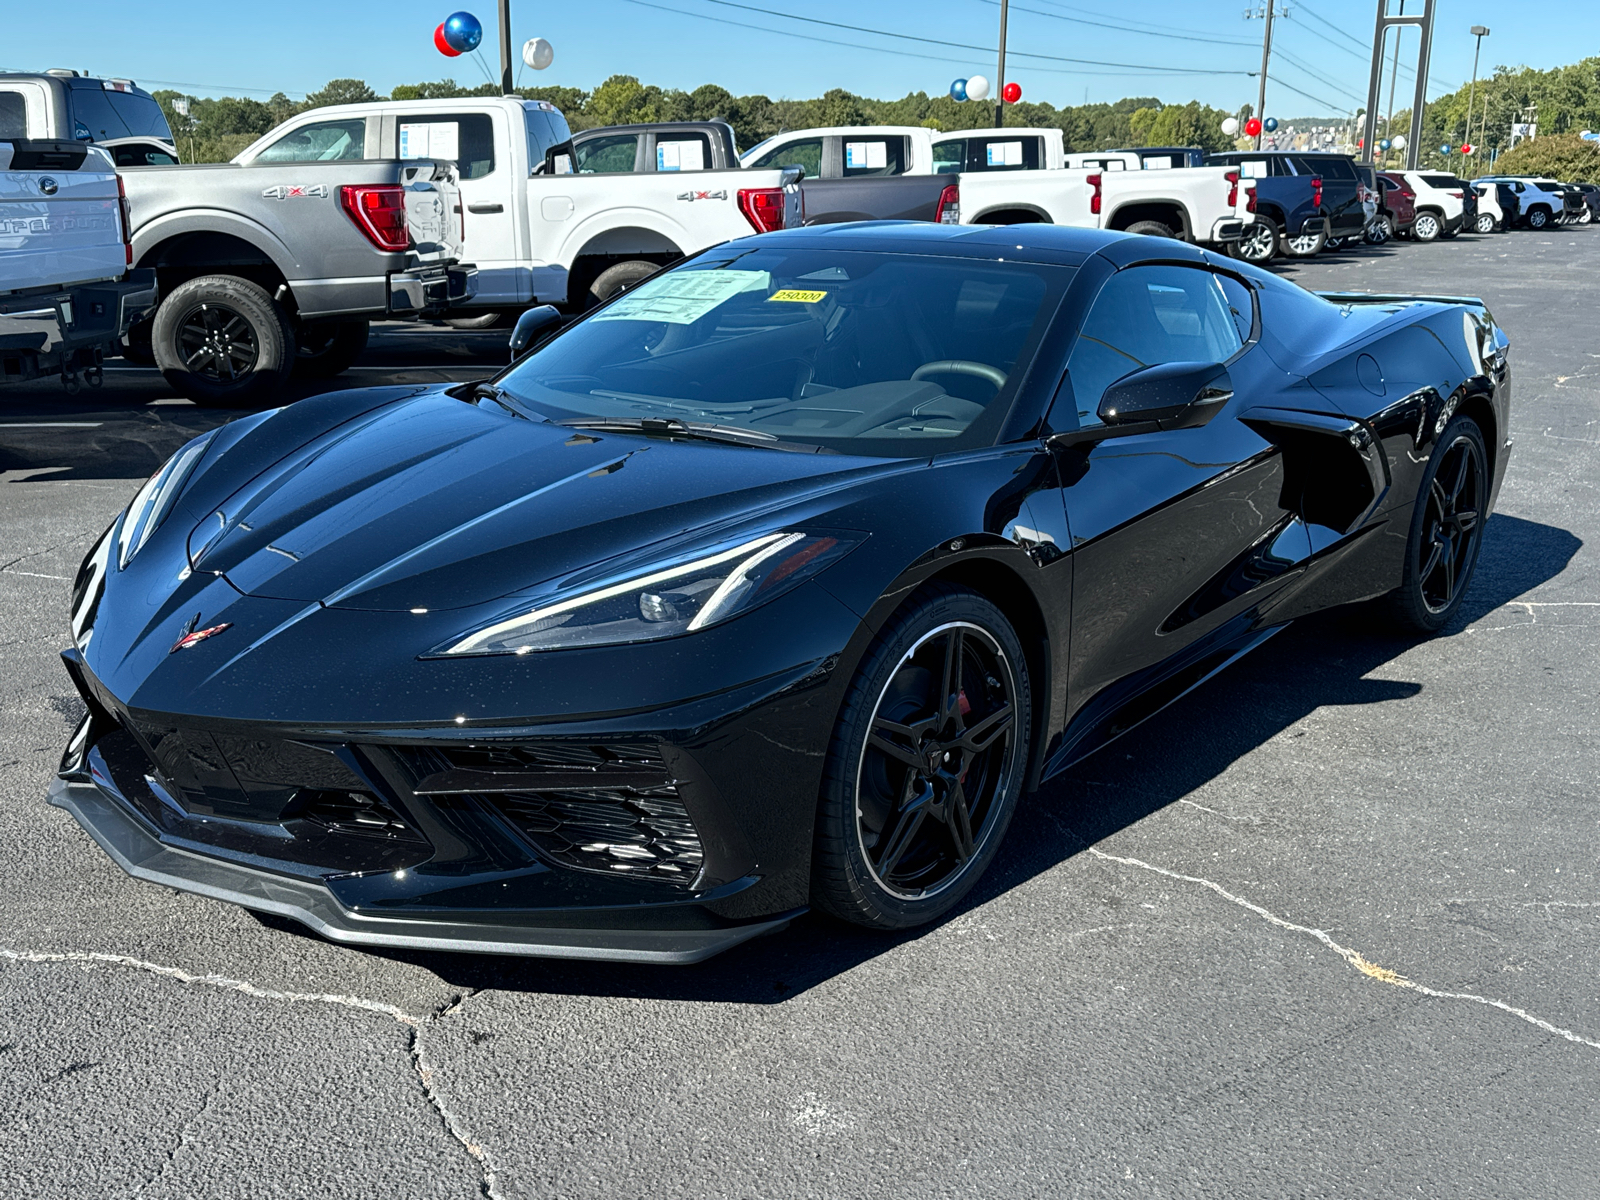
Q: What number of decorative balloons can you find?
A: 15